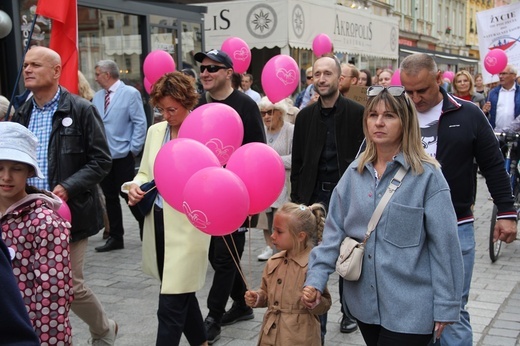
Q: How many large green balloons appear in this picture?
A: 0